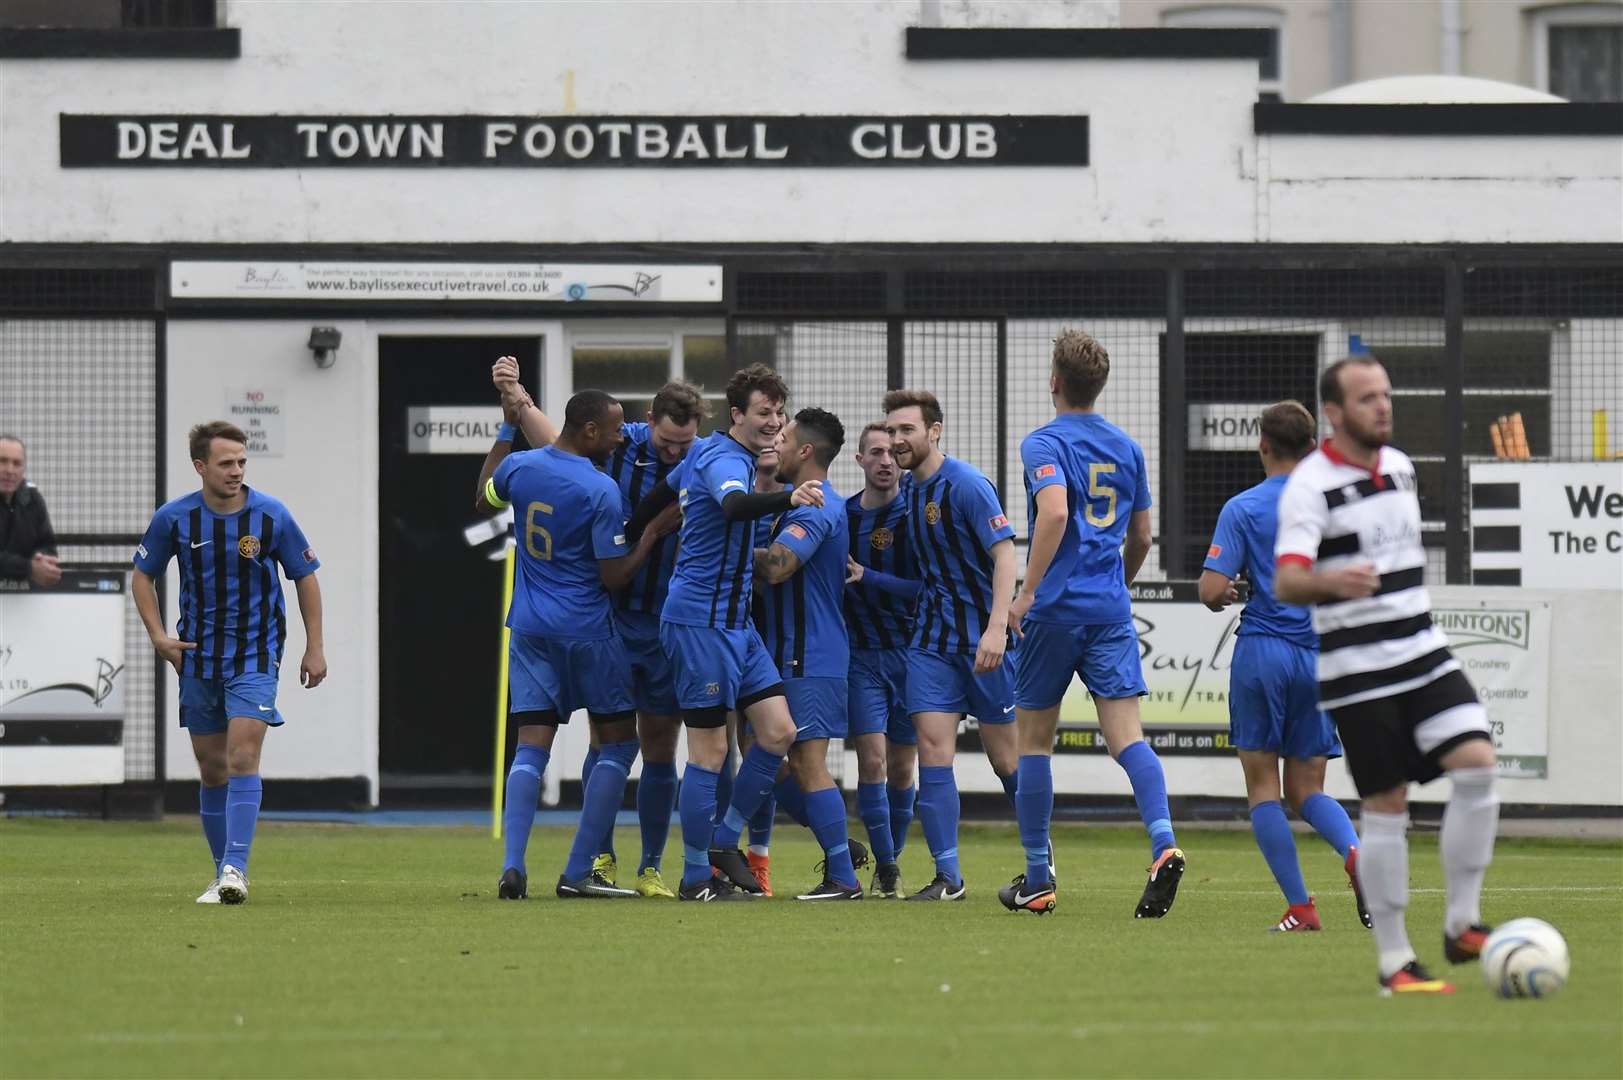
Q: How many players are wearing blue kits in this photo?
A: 10